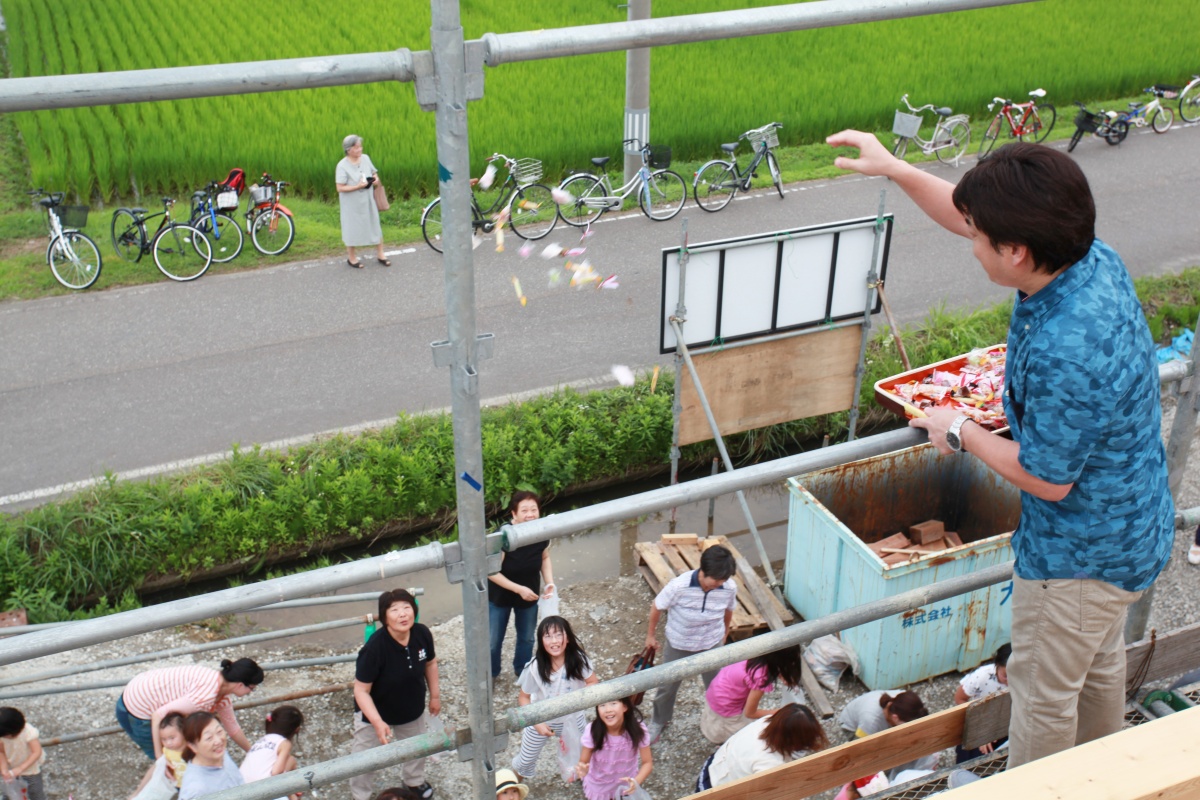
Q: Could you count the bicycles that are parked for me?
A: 12